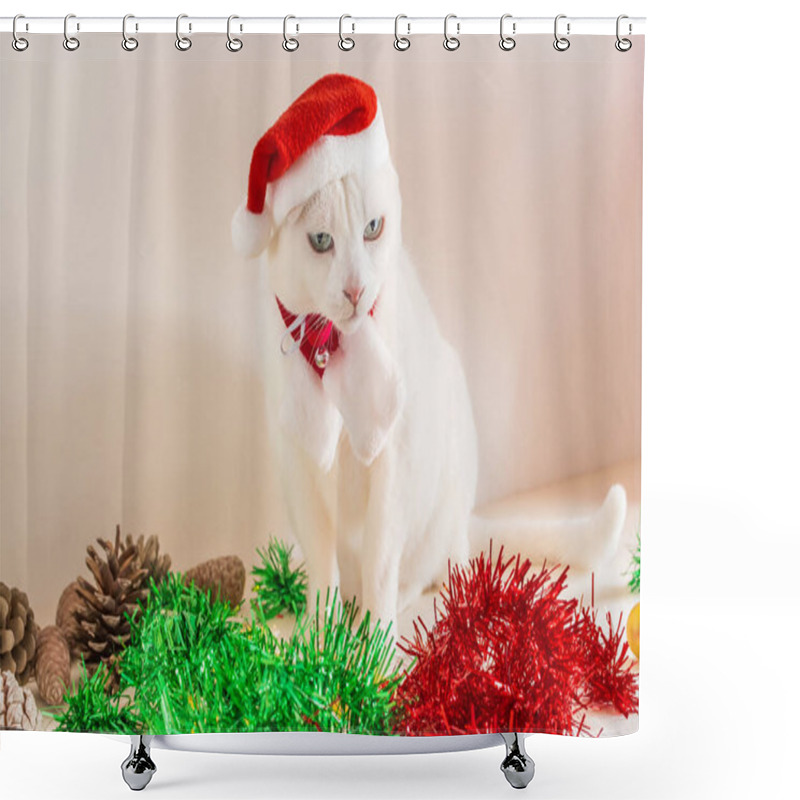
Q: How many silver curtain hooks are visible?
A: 12